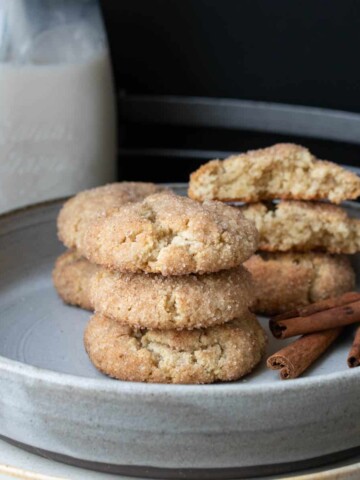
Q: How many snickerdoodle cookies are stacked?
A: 8